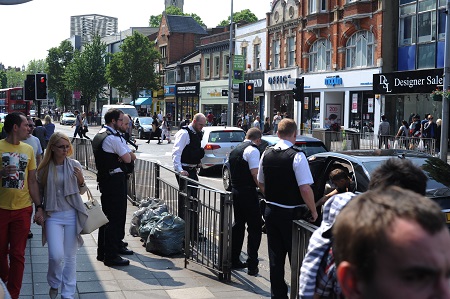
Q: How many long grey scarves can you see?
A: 1